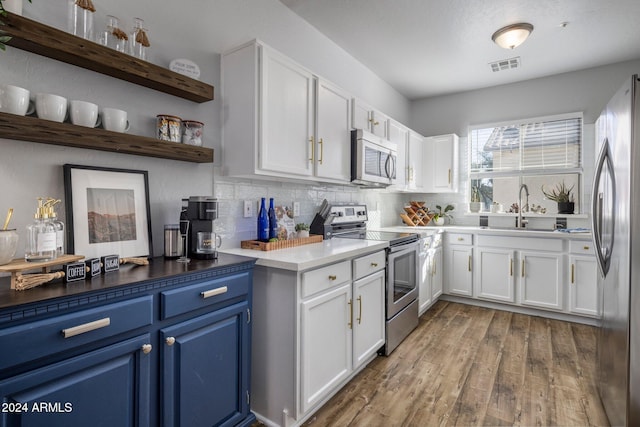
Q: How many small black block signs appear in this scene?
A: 3